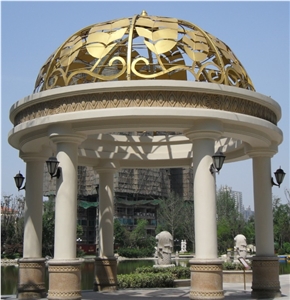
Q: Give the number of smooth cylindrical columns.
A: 5